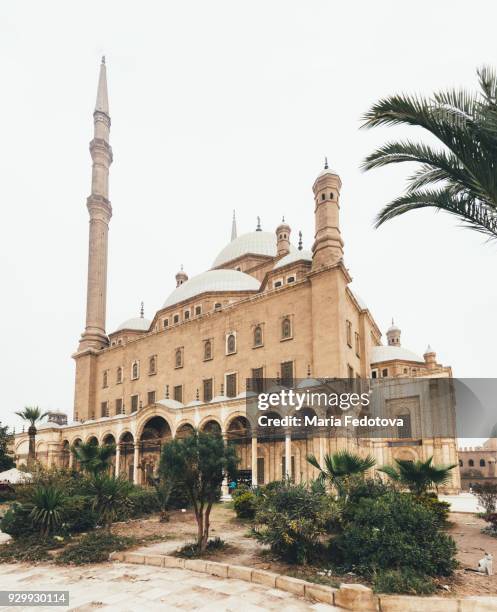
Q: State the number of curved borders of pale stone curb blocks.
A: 1